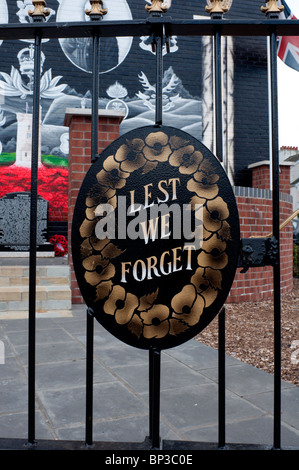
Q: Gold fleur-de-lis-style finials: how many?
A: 5